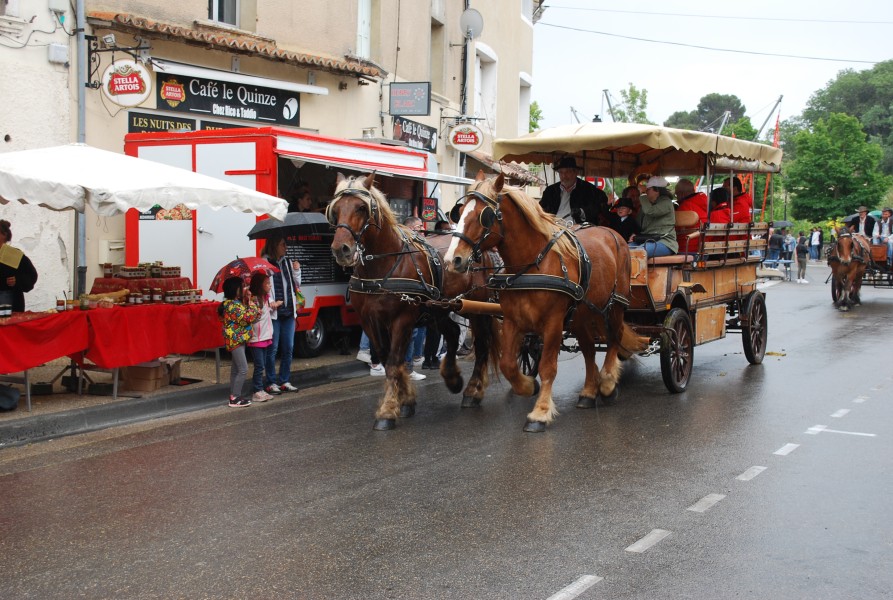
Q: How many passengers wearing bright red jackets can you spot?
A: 3